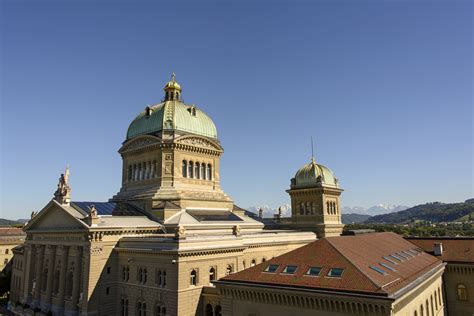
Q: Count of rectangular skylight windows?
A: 12